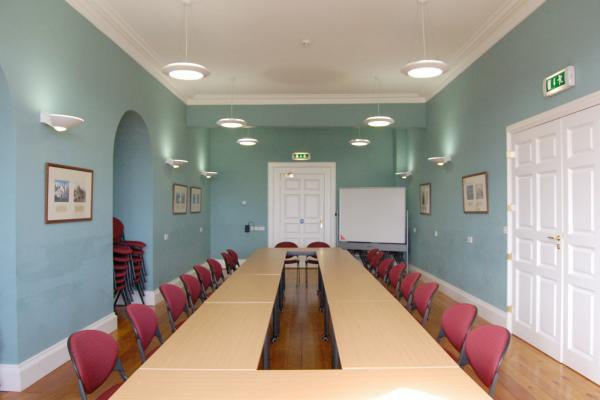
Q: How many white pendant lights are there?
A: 6